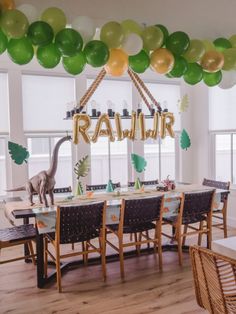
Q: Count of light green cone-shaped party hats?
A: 2